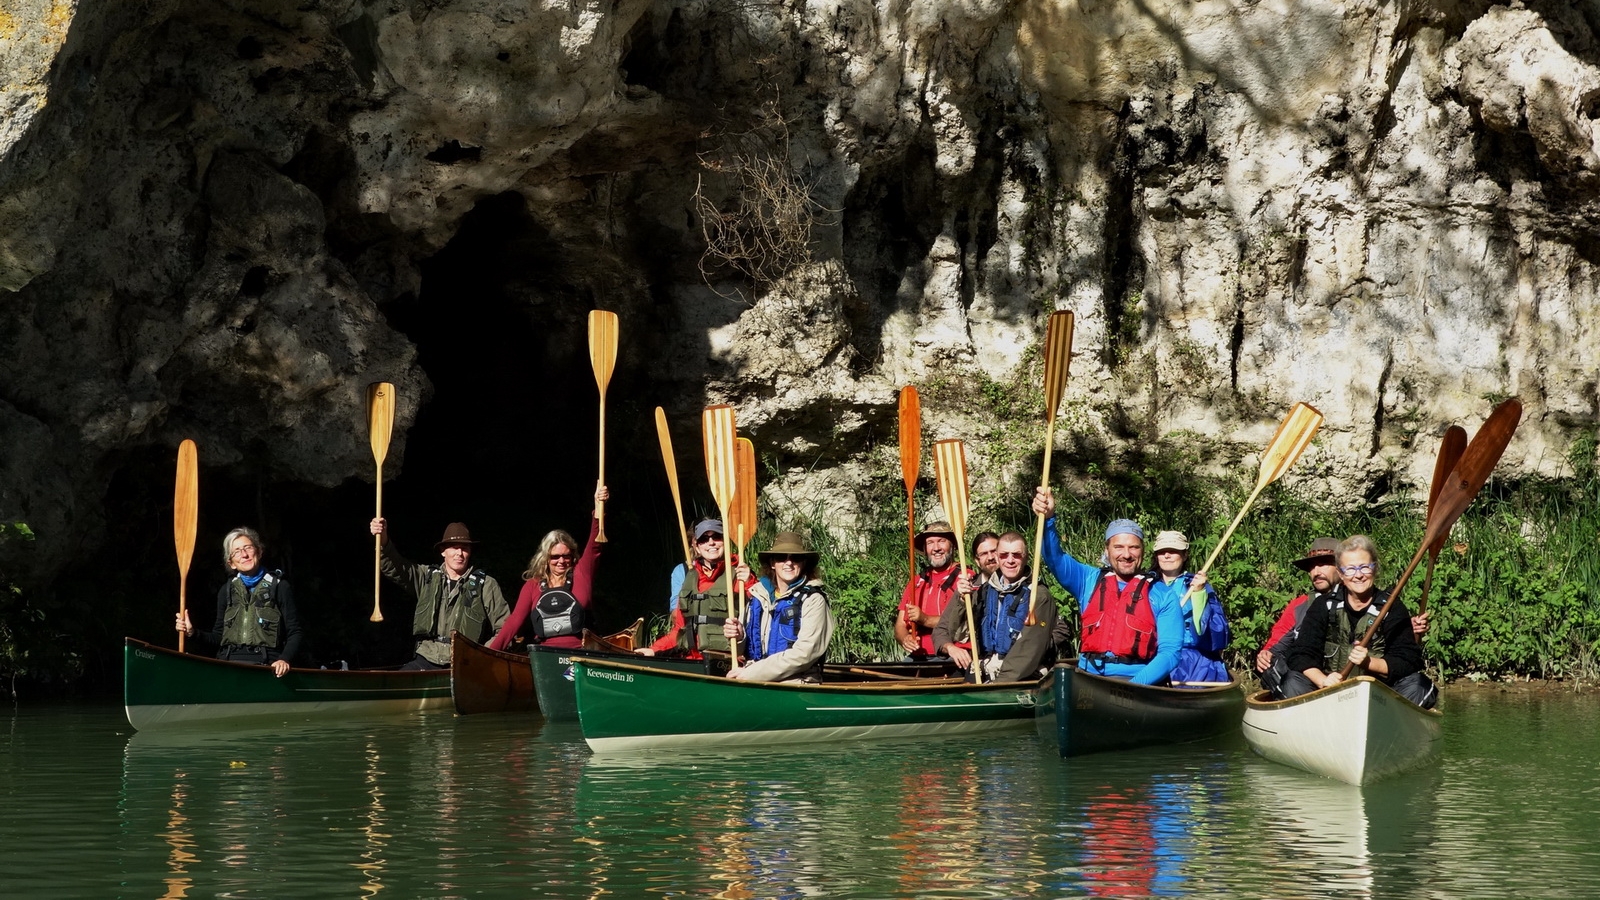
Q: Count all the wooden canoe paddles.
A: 12